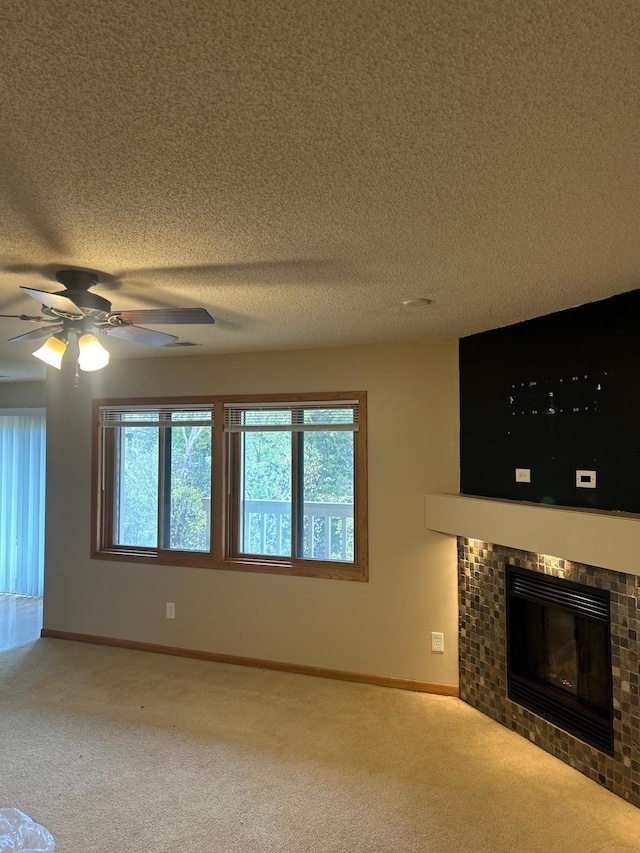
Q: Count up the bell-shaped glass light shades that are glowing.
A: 2